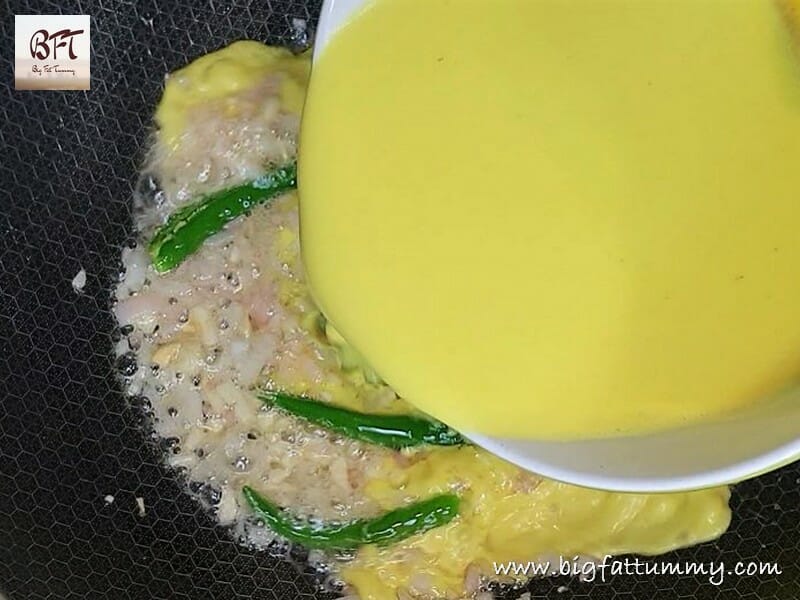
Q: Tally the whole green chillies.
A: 3